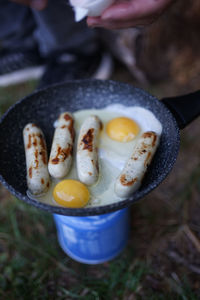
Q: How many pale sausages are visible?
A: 4